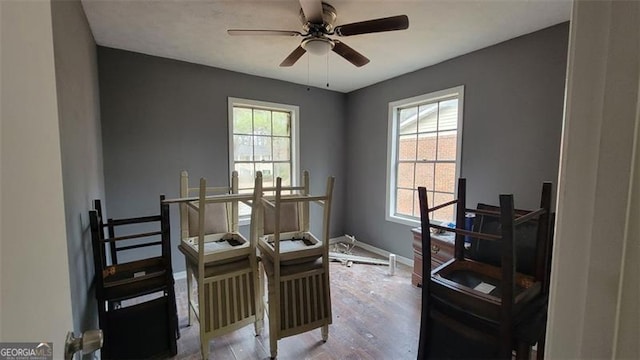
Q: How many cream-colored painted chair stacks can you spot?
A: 2